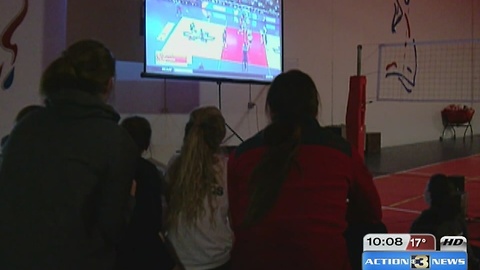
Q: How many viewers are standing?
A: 0